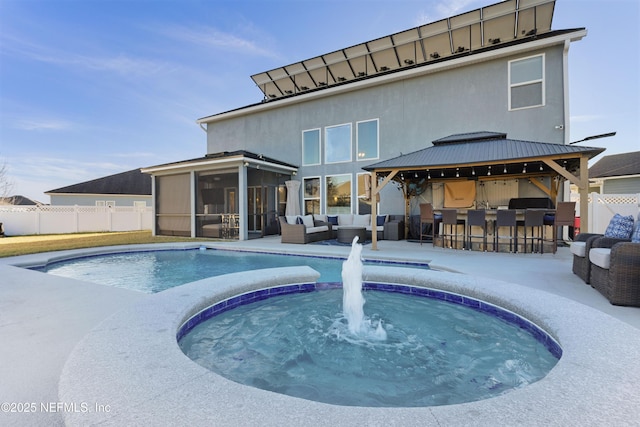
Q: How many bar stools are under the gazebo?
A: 6